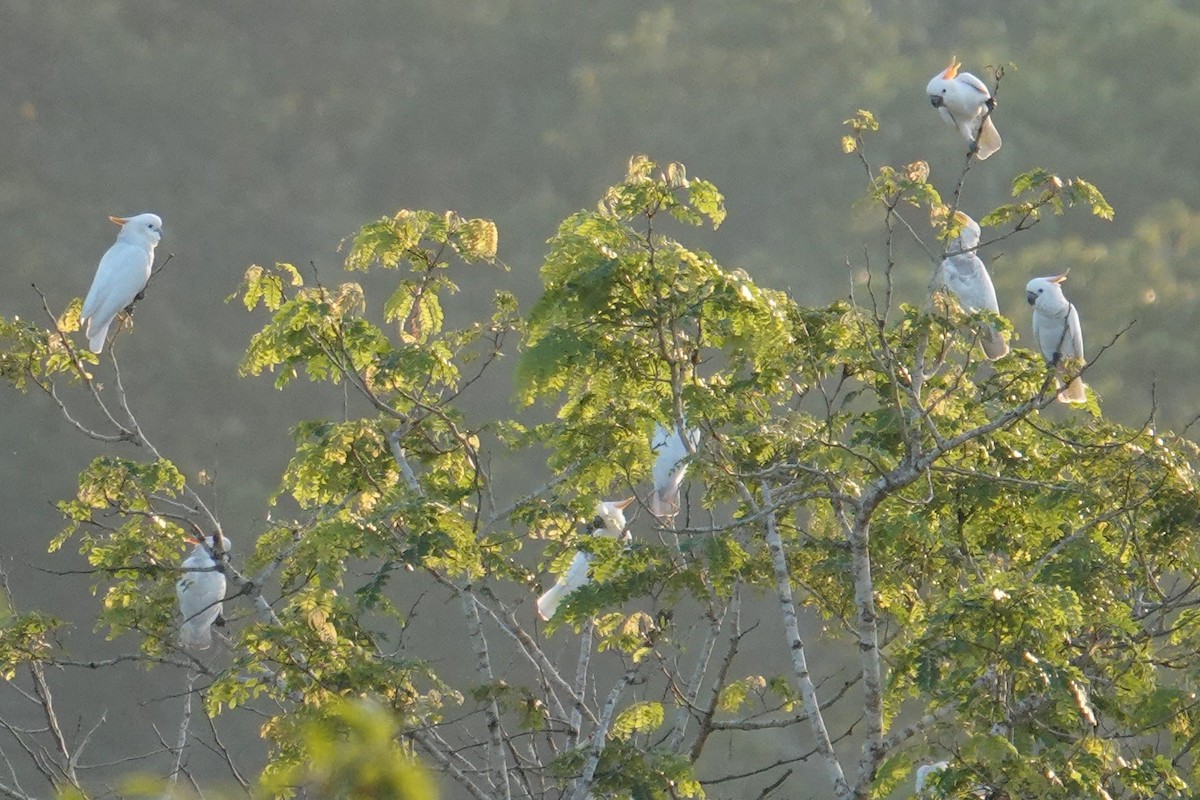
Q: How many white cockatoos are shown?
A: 8